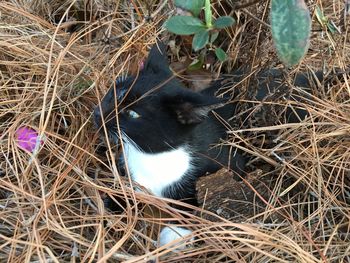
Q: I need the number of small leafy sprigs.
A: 1